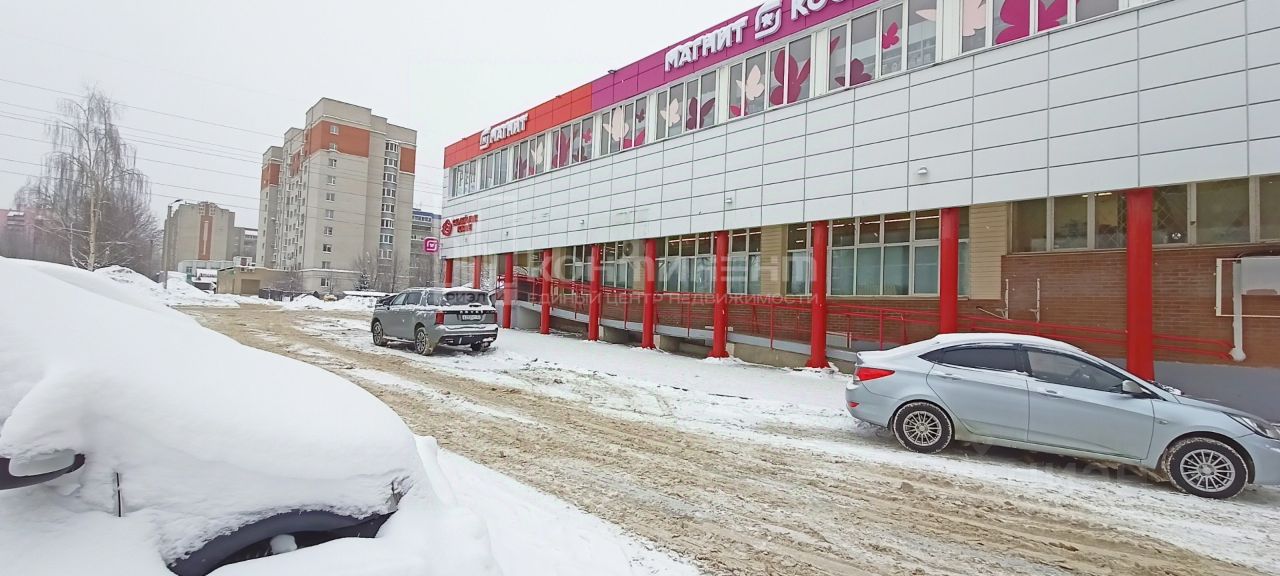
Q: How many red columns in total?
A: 10